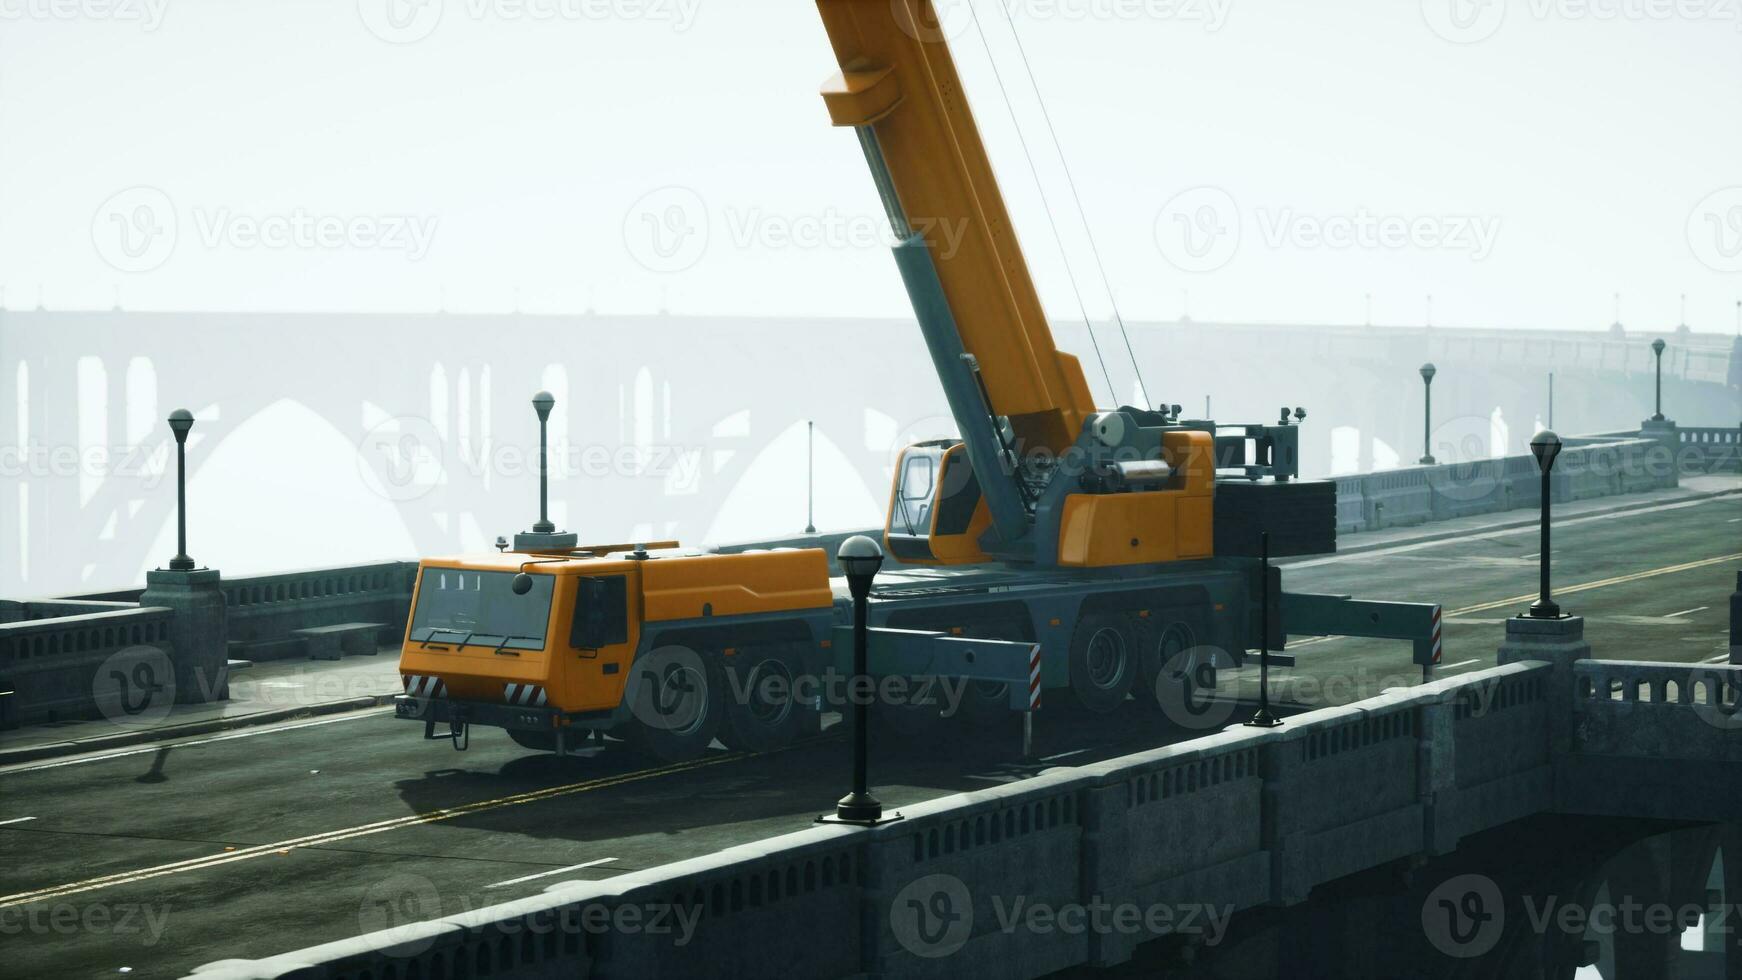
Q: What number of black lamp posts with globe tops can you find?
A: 6